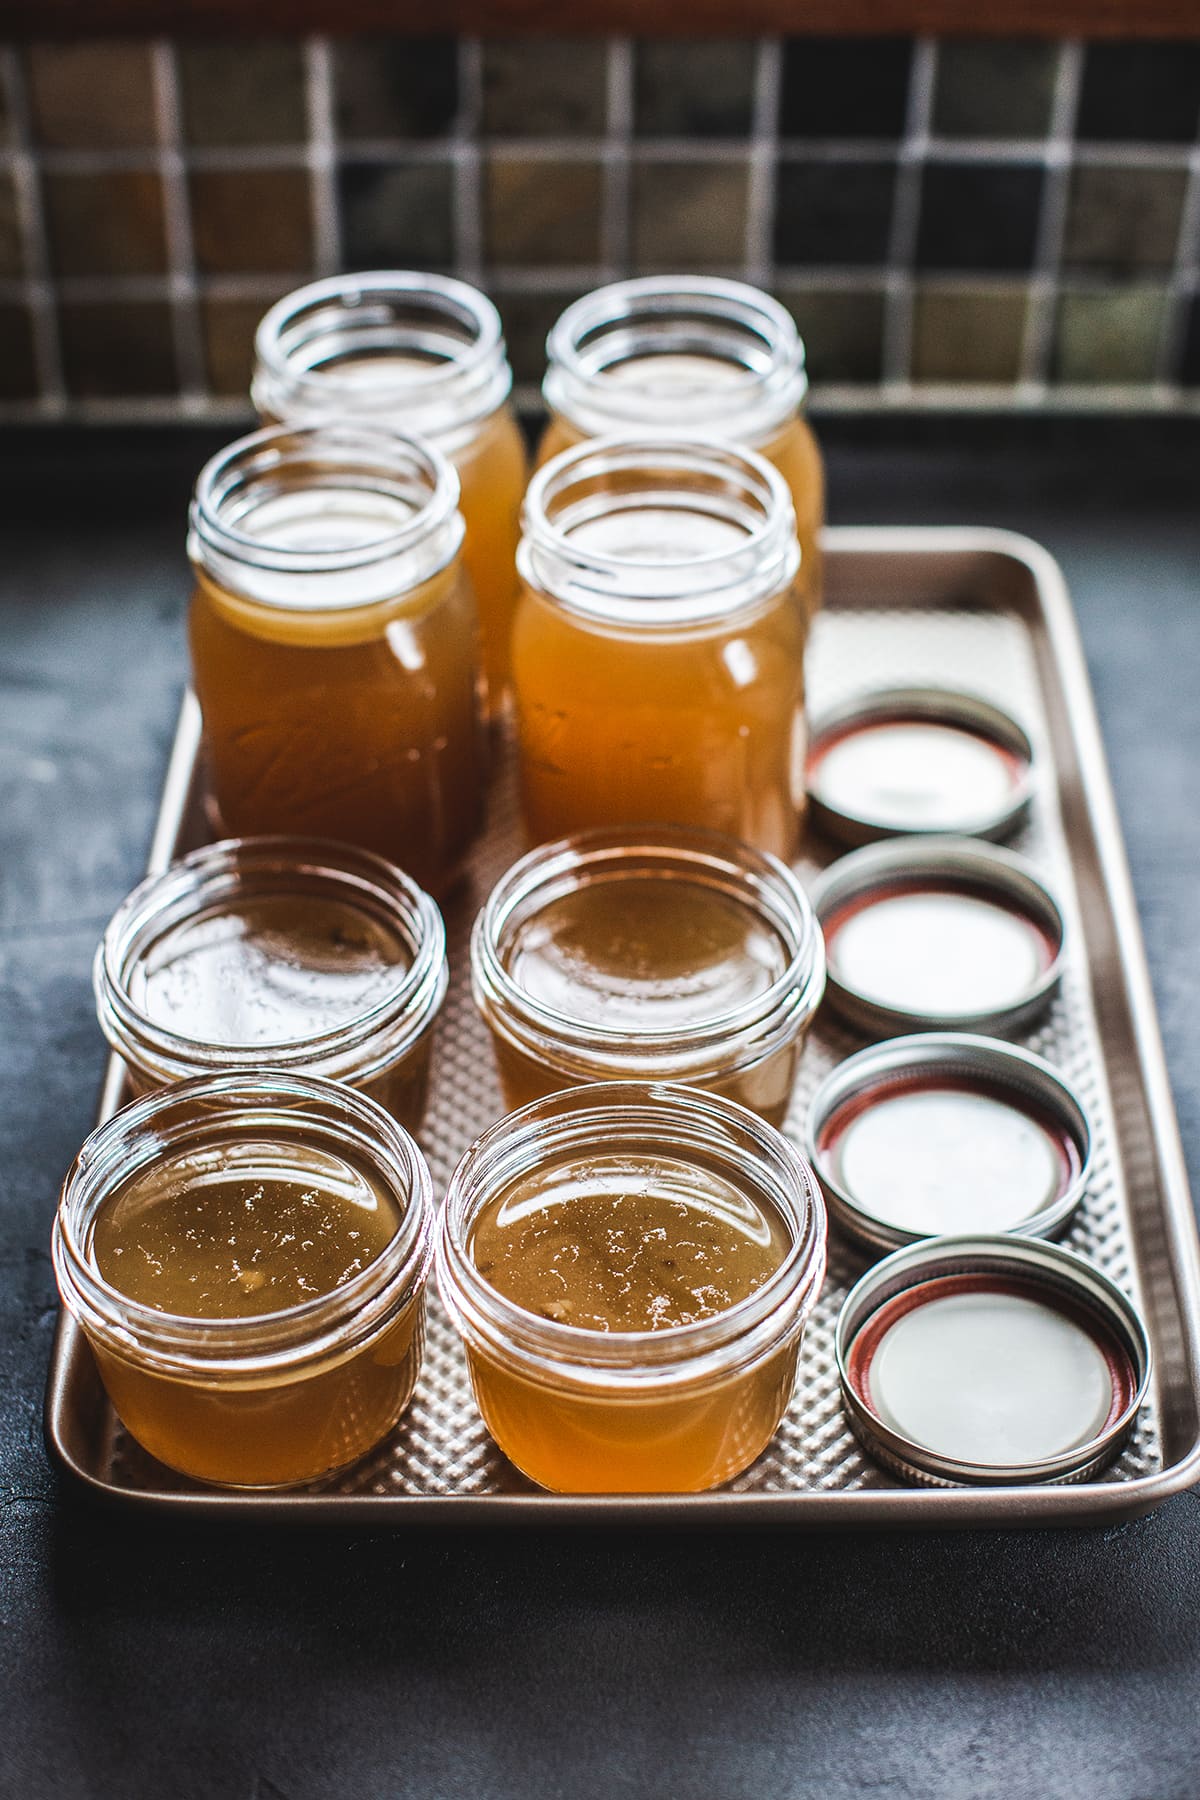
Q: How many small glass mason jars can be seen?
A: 4